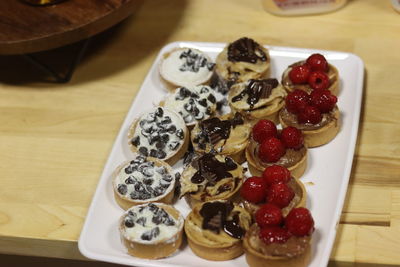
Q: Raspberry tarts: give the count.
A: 5